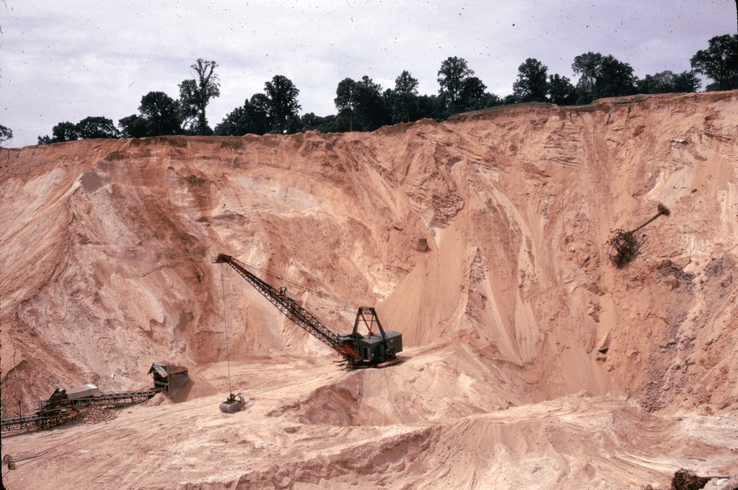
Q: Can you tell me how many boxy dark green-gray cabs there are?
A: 1